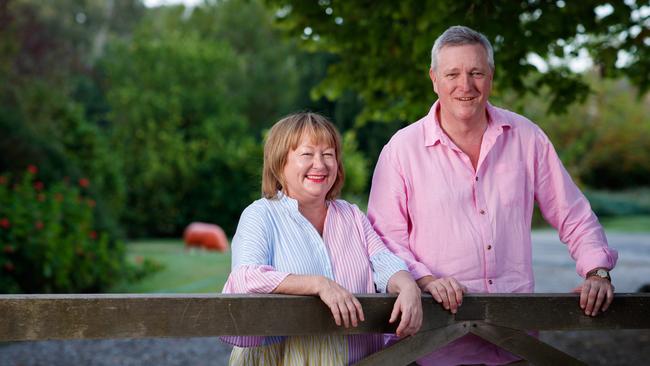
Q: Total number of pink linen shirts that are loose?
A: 1